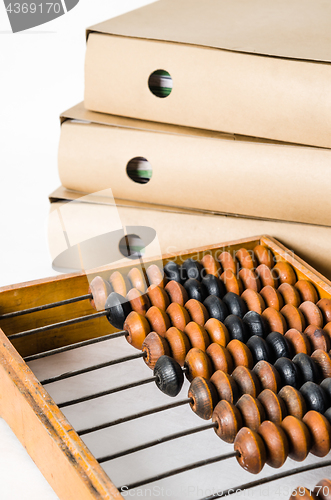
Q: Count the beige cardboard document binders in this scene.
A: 3